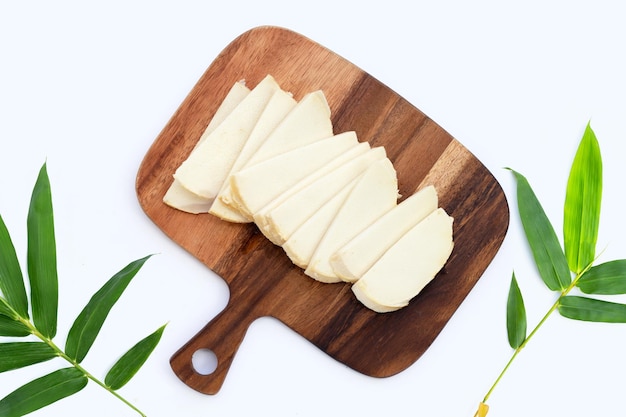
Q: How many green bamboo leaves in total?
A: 13